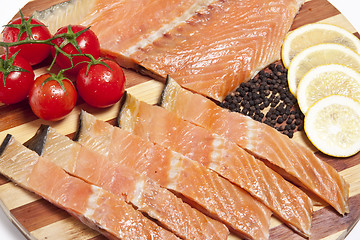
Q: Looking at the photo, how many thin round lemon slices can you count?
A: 4